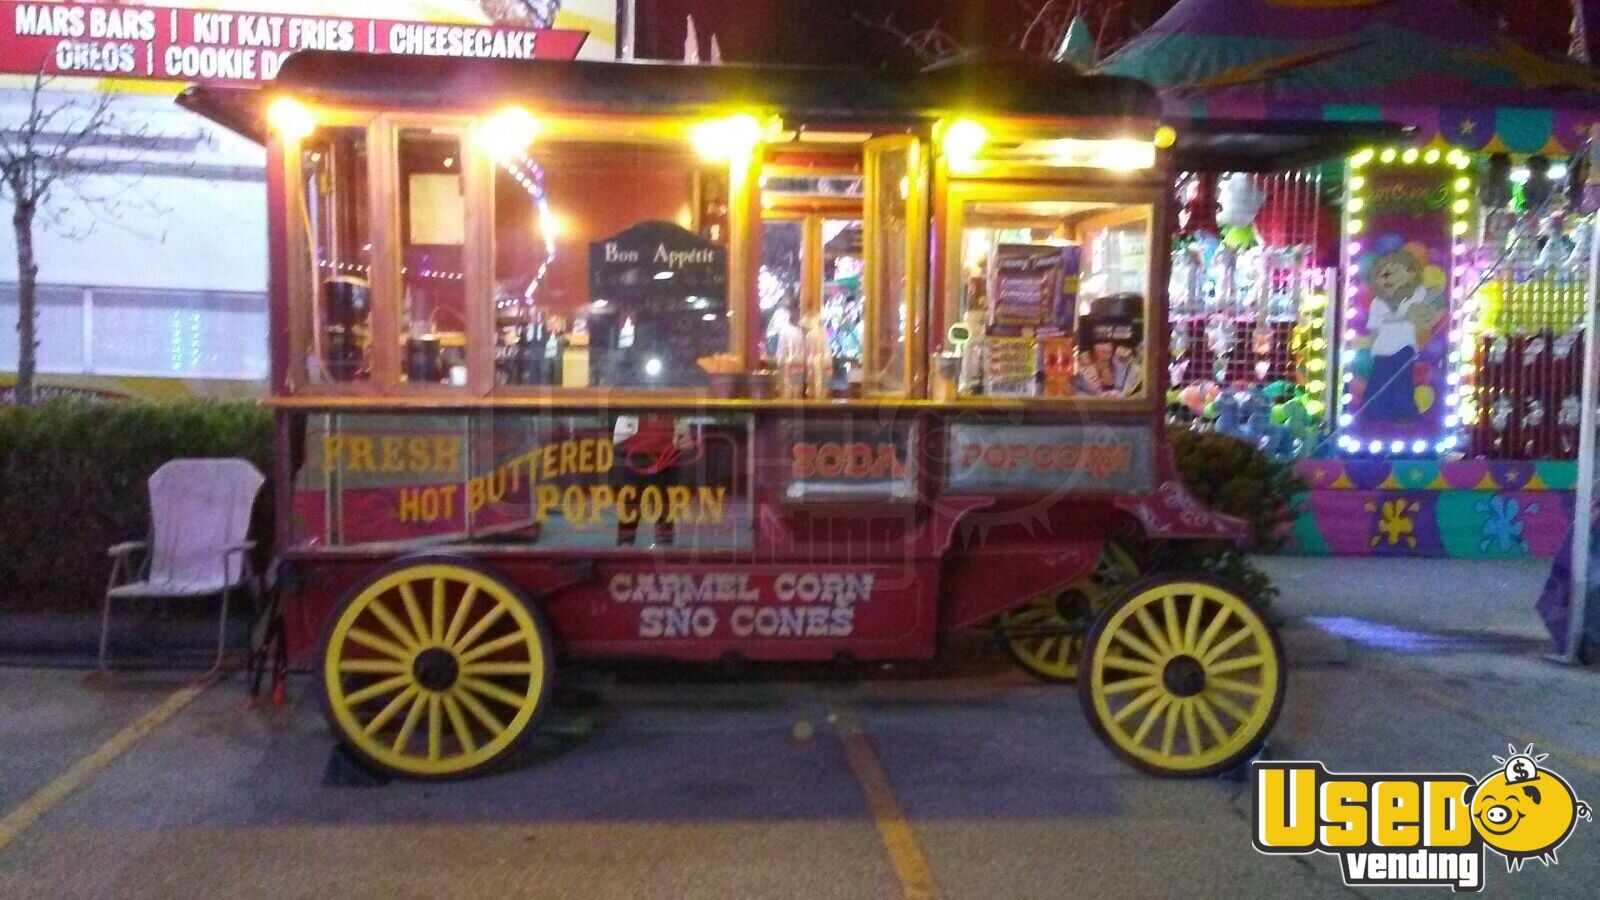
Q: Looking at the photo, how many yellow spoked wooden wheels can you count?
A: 3